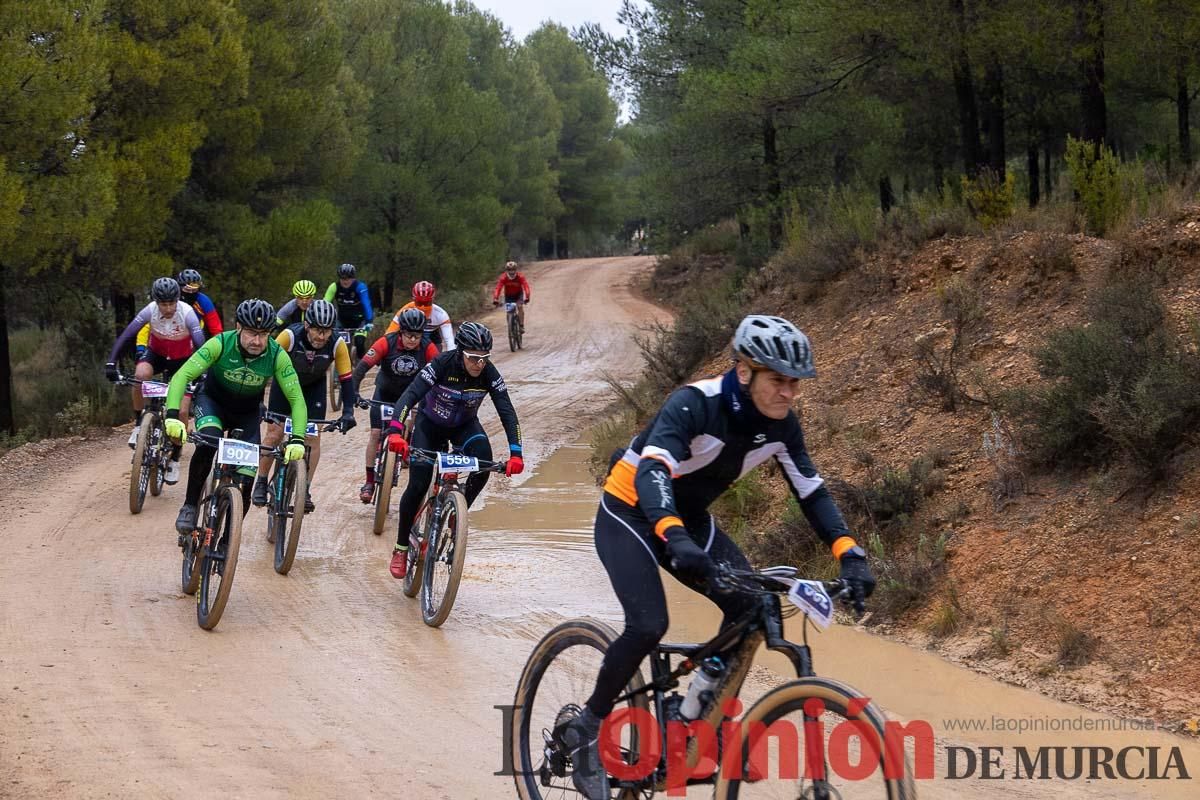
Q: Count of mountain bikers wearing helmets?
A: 11